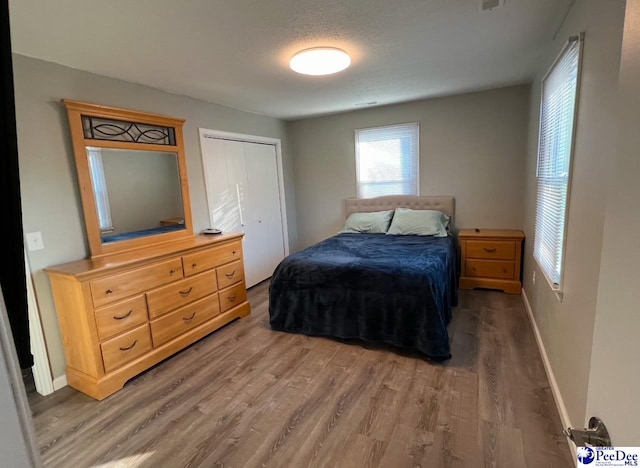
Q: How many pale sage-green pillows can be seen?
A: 2